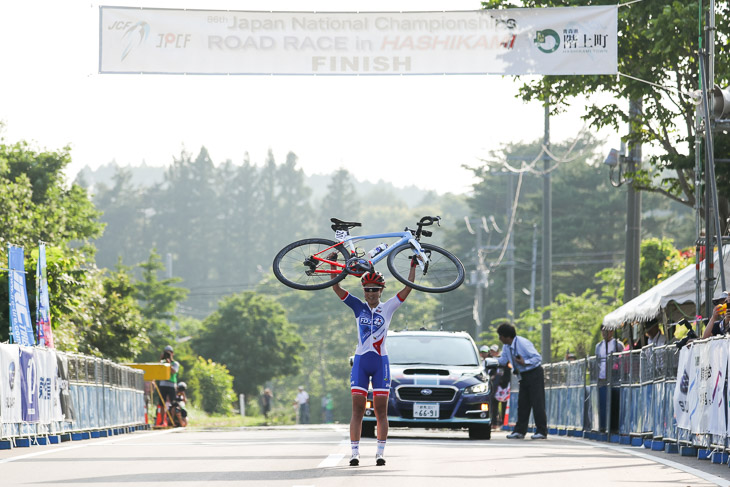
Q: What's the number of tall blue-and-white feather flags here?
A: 2